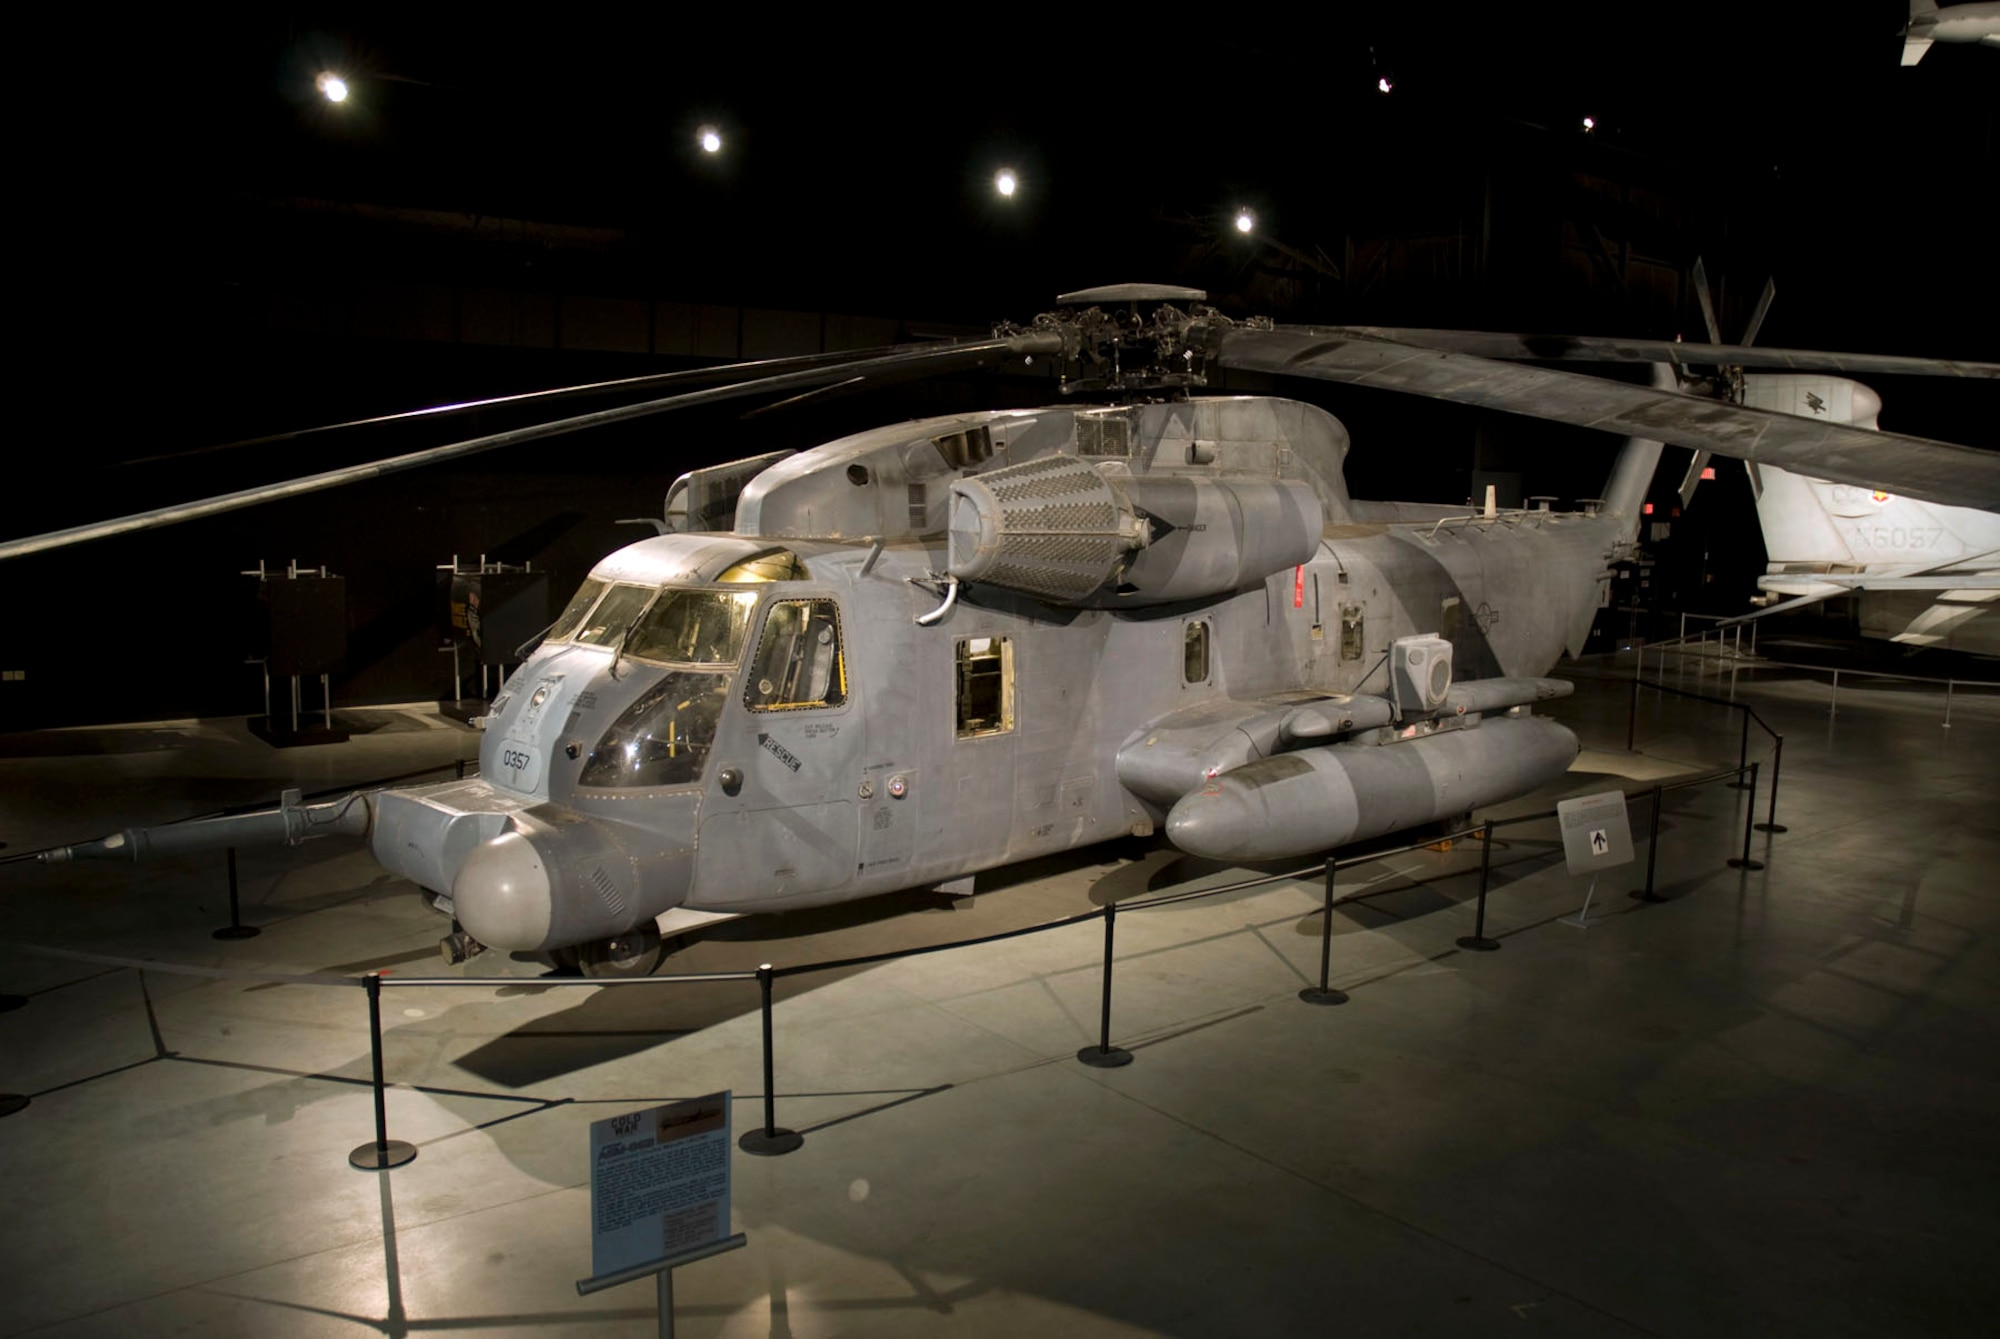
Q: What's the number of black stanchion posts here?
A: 12